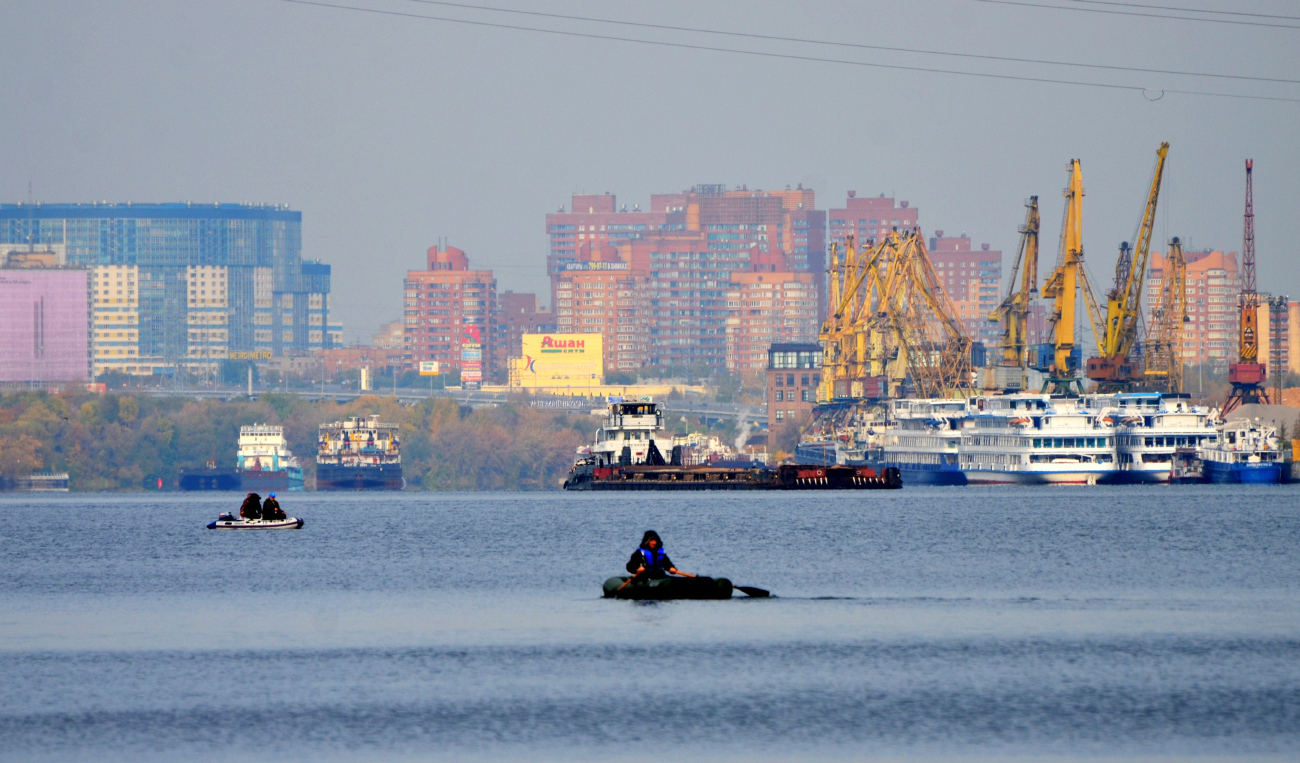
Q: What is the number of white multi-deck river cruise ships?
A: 3